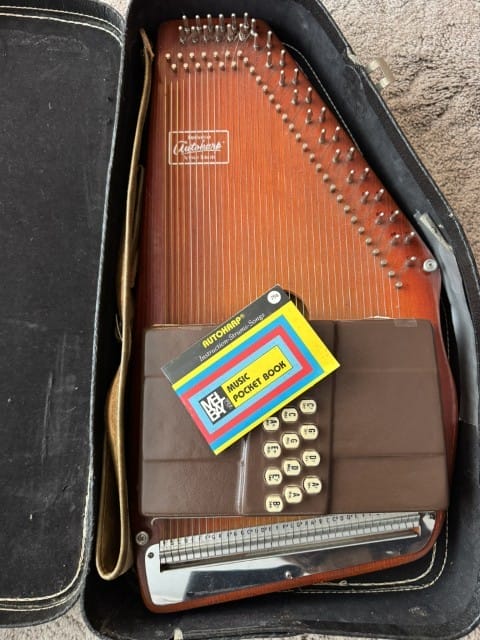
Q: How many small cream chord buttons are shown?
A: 12